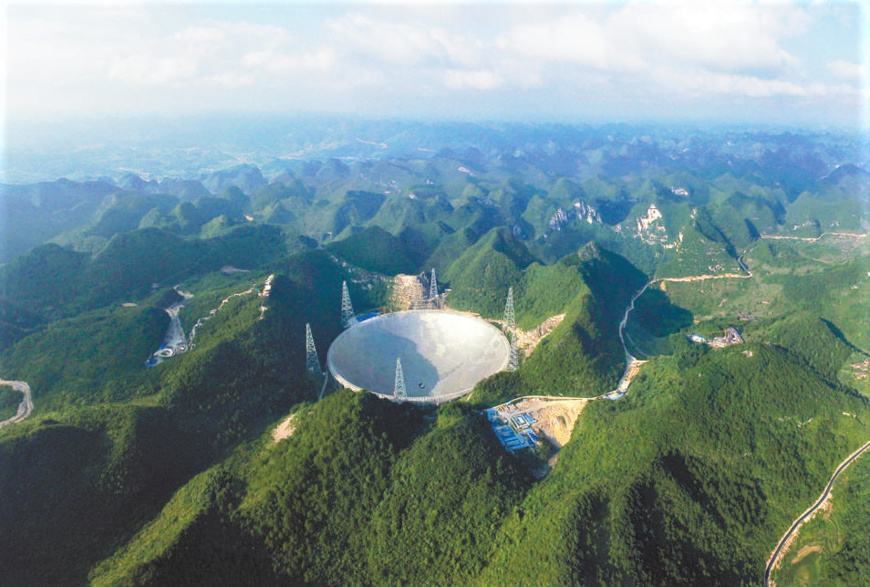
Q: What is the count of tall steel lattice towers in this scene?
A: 6